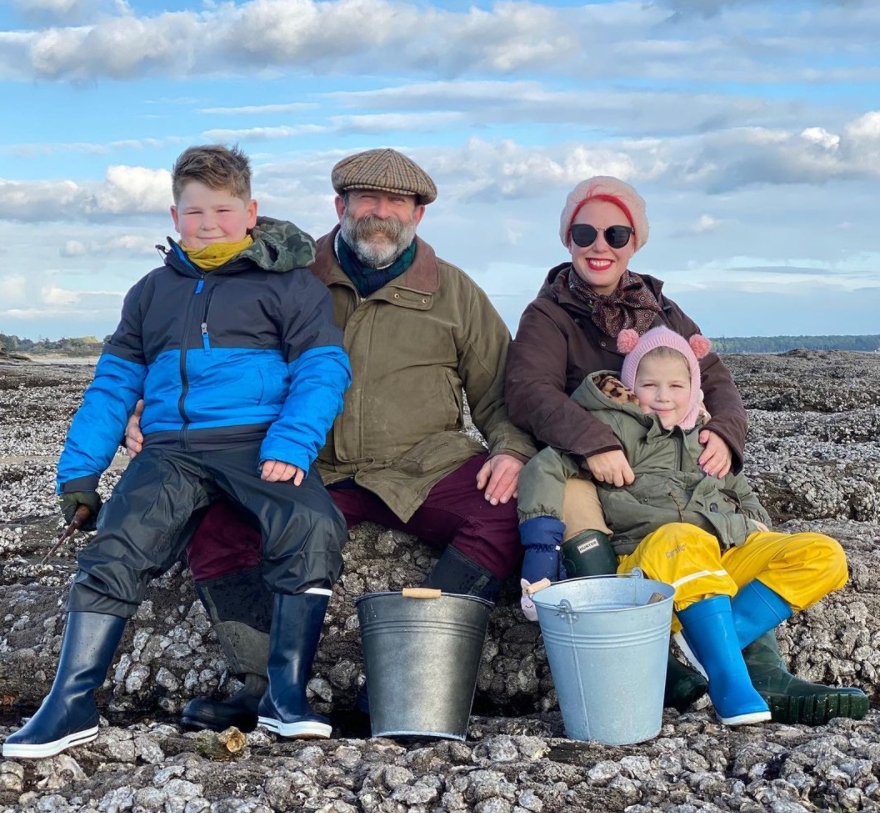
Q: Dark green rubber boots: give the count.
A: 2